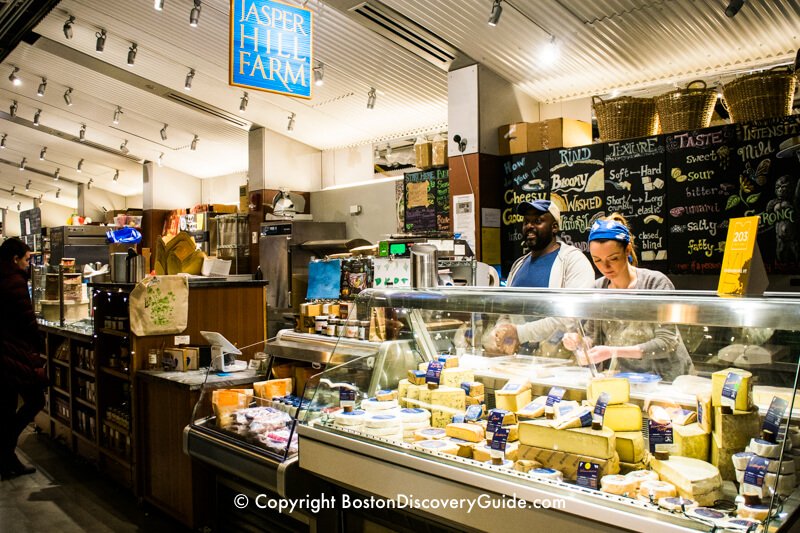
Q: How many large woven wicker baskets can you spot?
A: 3